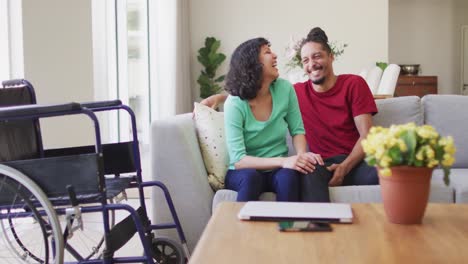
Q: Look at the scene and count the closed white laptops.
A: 1